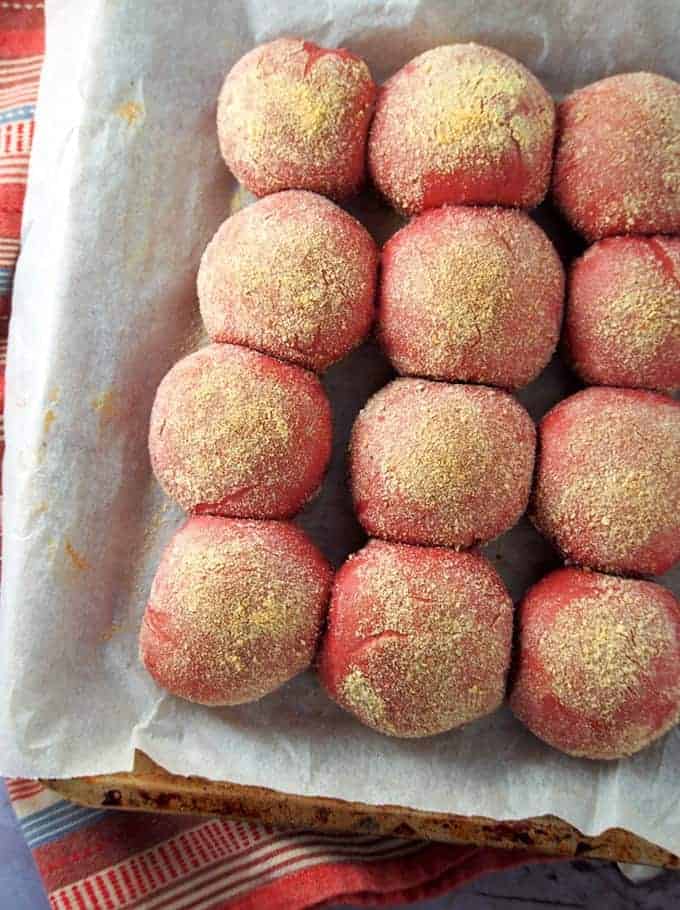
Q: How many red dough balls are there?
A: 12